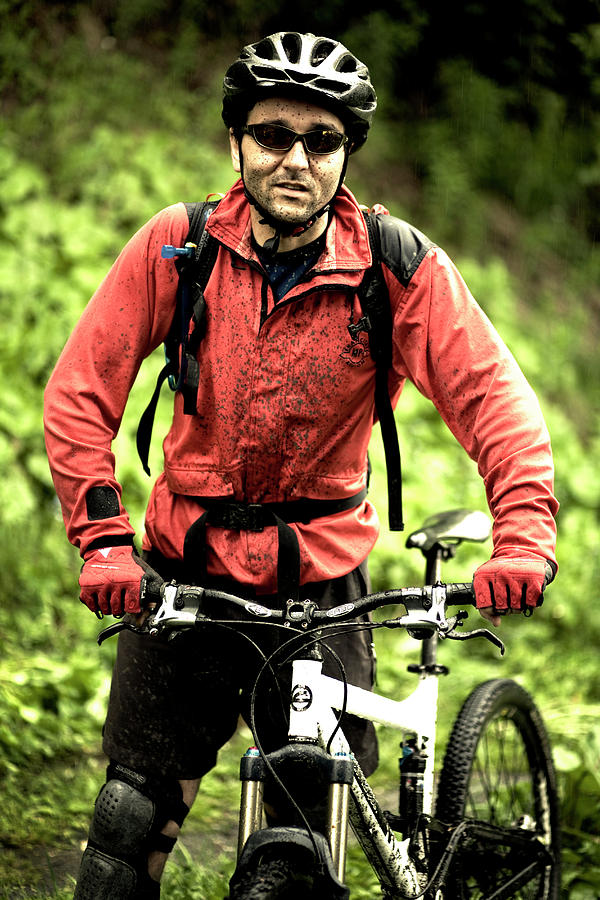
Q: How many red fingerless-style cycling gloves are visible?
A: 2